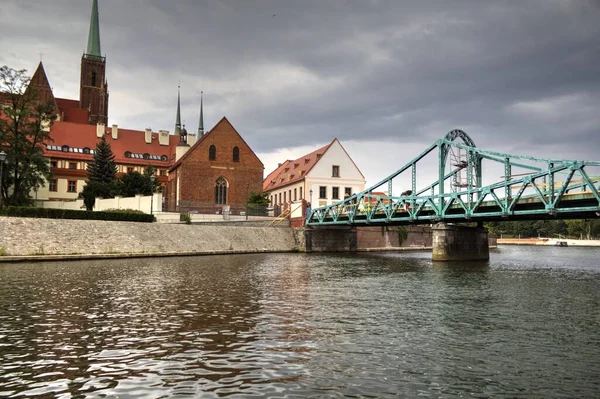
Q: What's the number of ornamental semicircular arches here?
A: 1